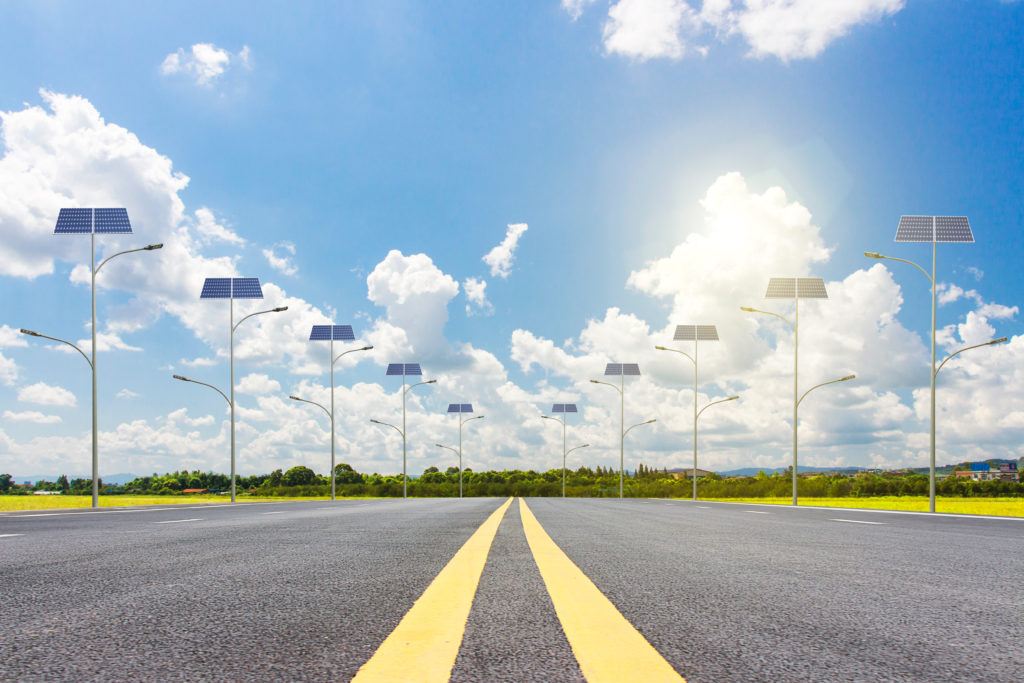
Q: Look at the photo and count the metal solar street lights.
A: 10